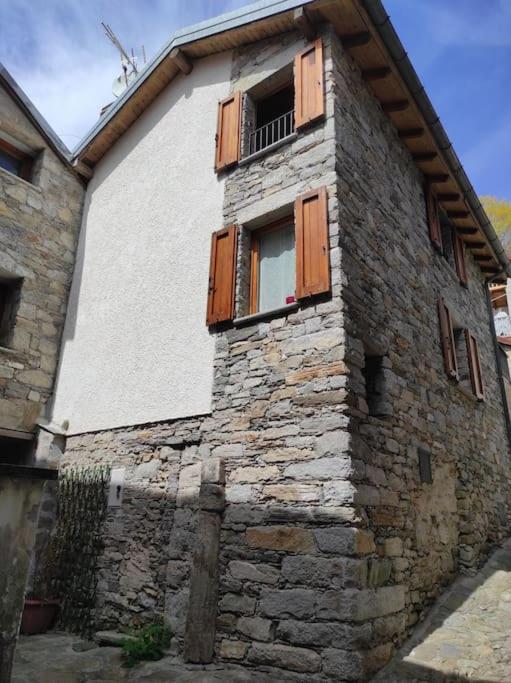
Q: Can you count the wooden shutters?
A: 8